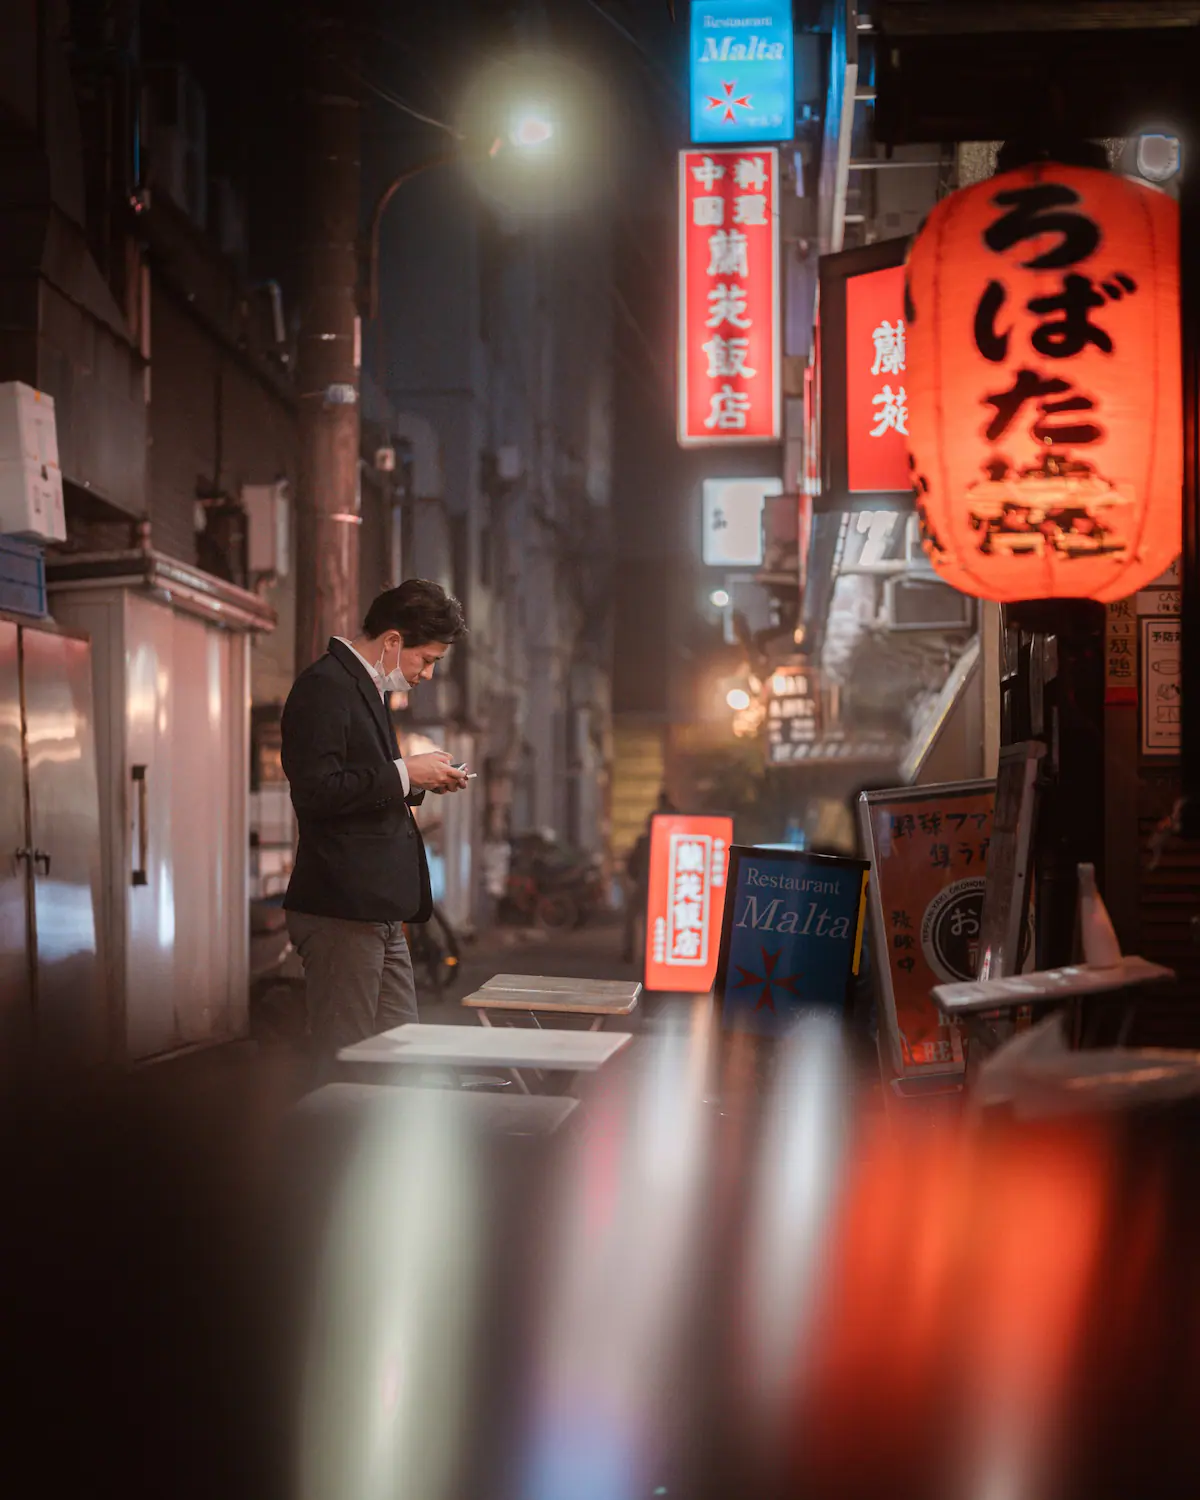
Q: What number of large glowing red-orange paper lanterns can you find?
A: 1